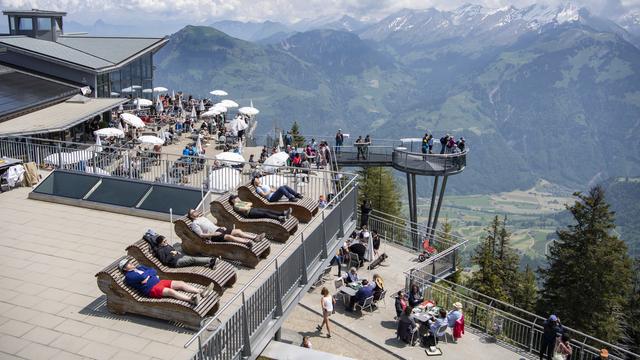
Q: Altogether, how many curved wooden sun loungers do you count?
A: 5